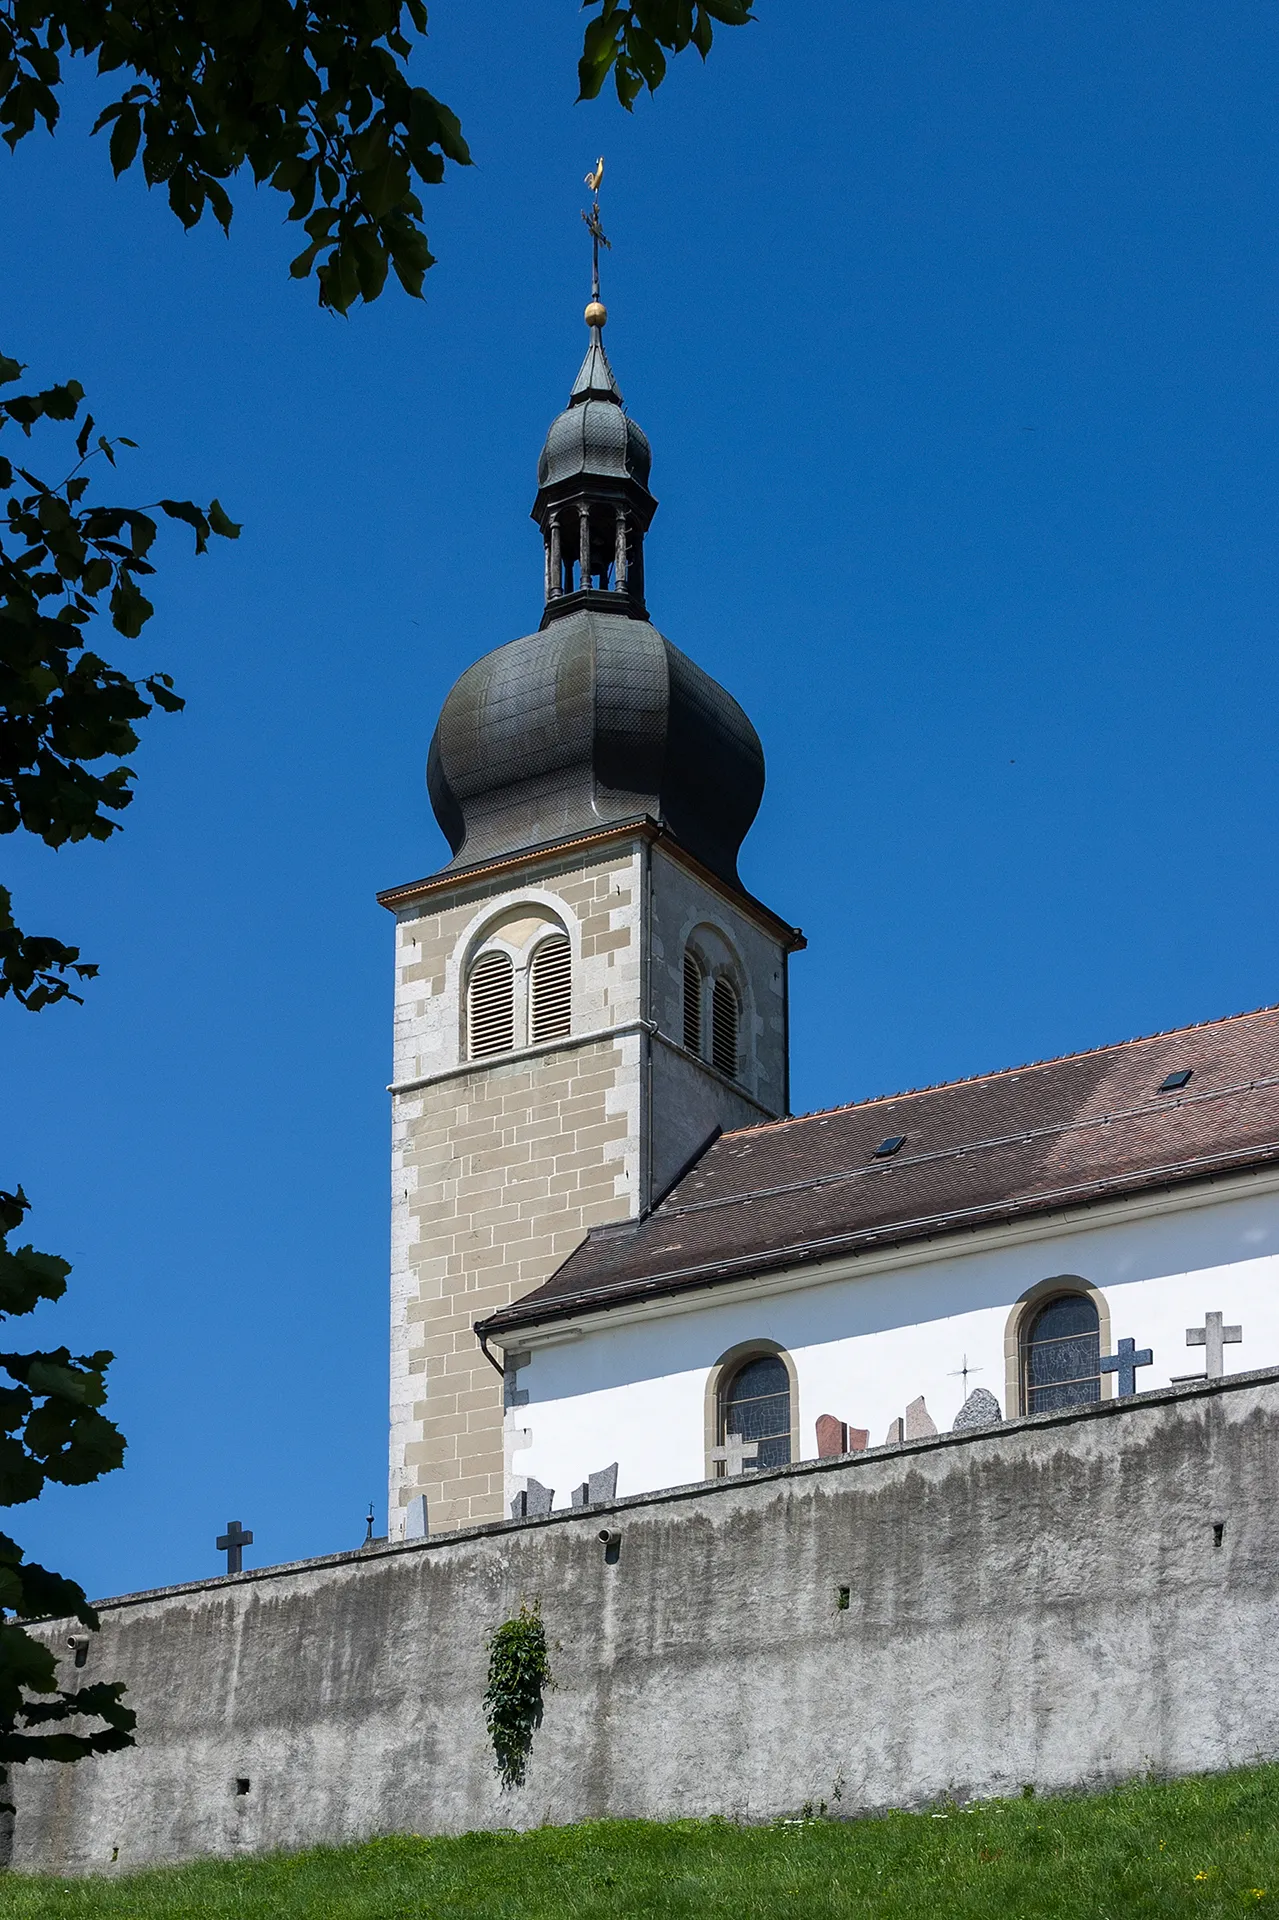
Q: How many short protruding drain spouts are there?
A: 2